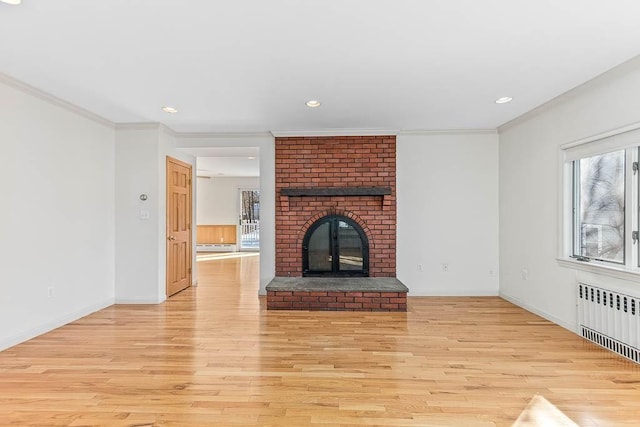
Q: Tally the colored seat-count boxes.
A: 0